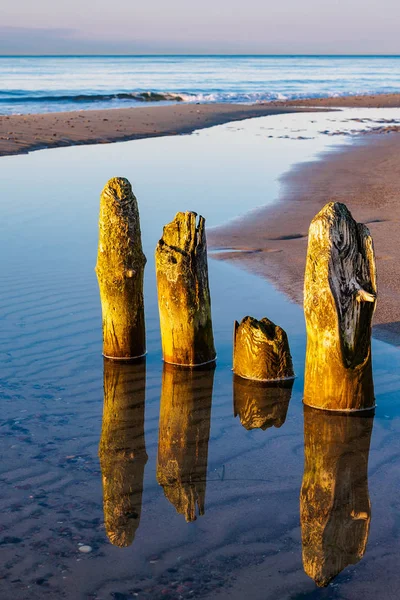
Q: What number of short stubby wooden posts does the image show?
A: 1